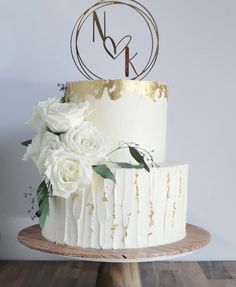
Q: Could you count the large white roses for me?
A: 4